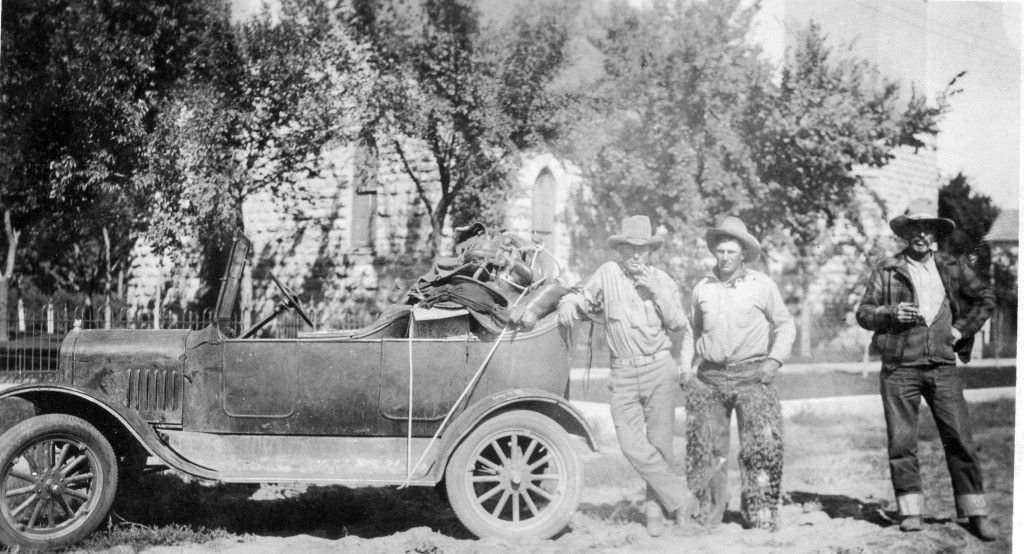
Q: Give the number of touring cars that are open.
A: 1